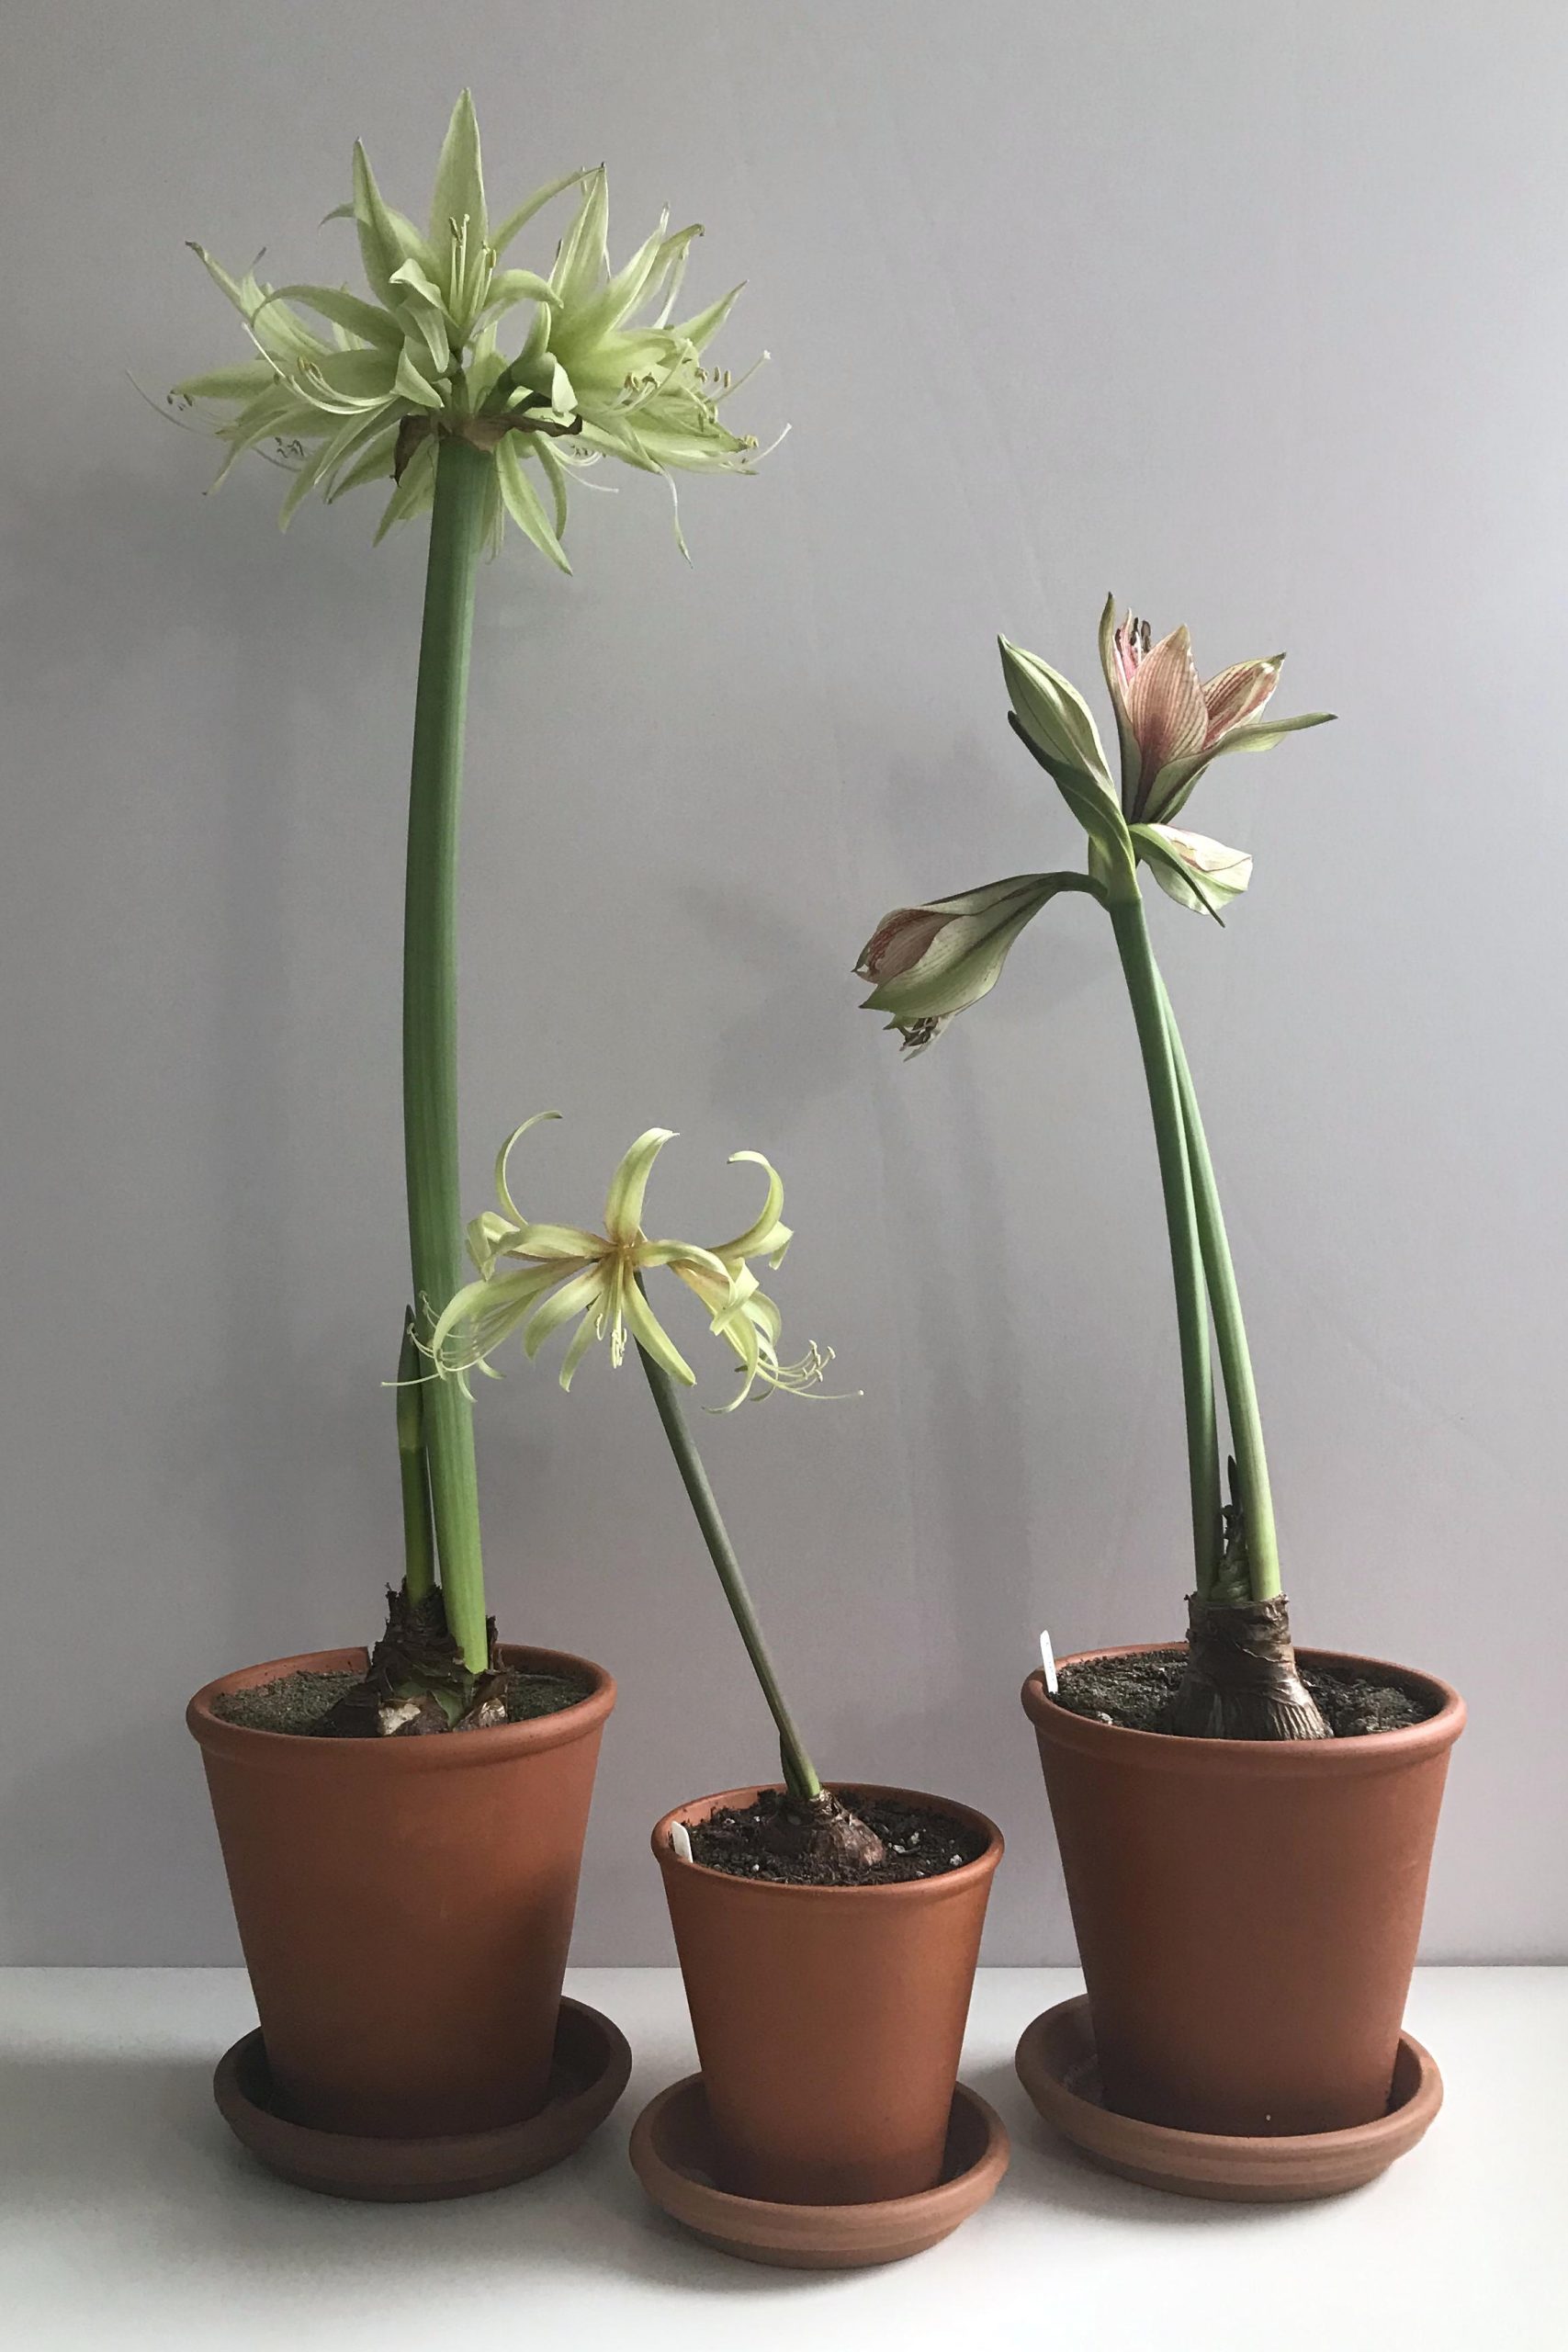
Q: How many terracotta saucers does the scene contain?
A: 3